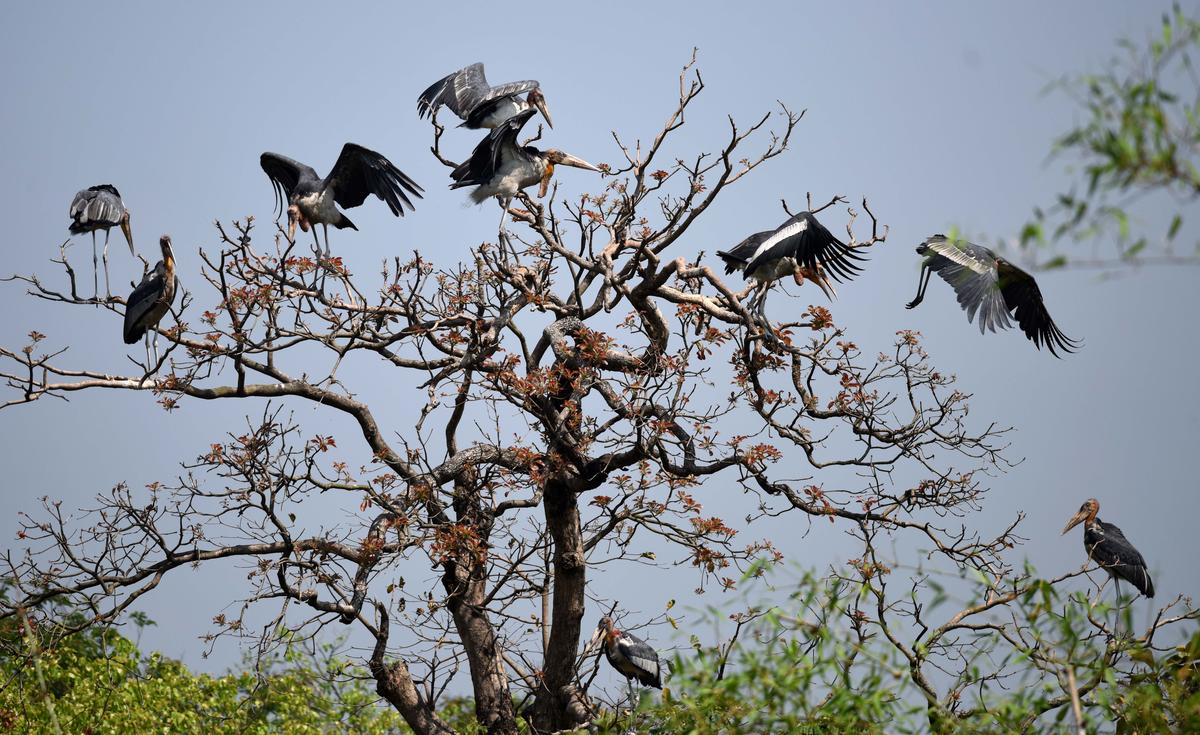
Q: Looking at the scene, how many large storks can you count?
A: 9